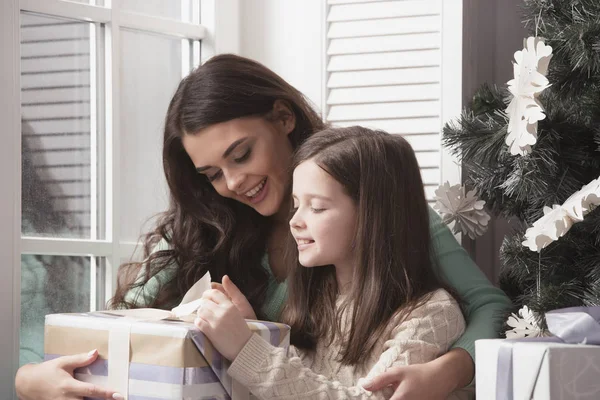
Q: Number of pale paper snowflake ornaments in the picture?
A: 4